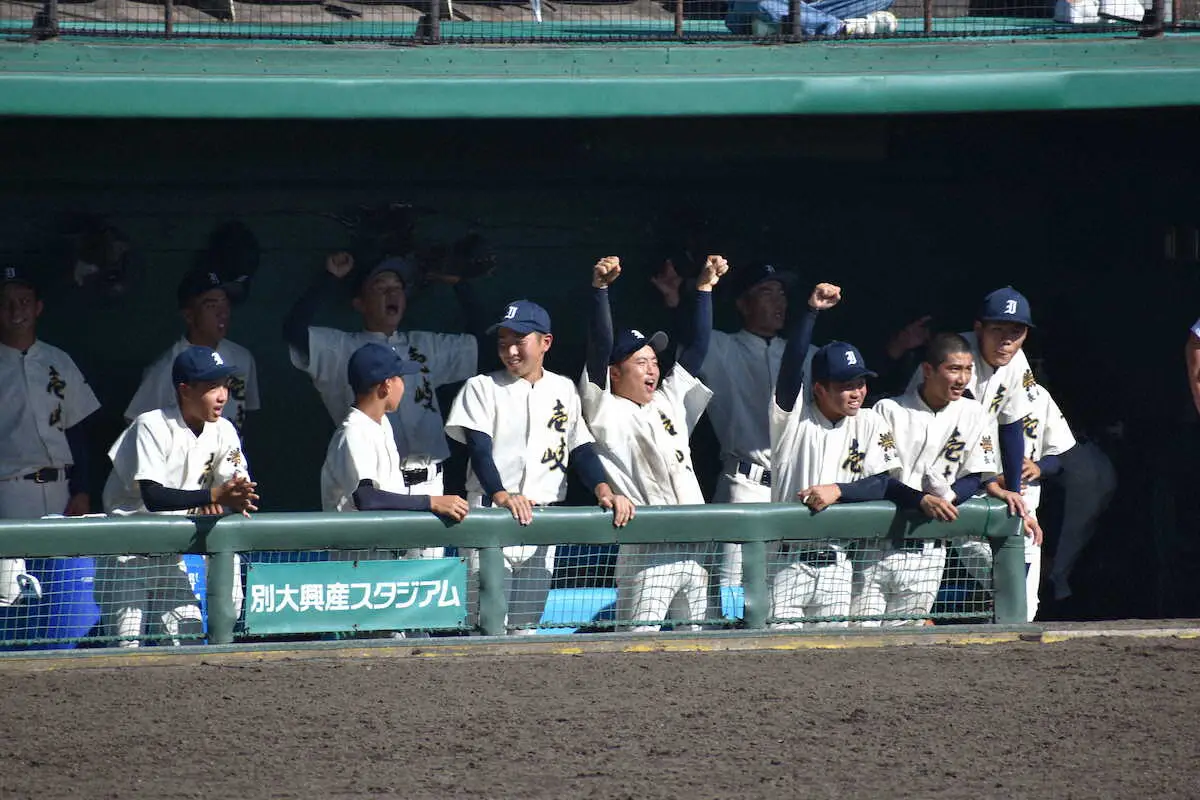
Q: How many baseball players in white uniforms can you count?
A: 12